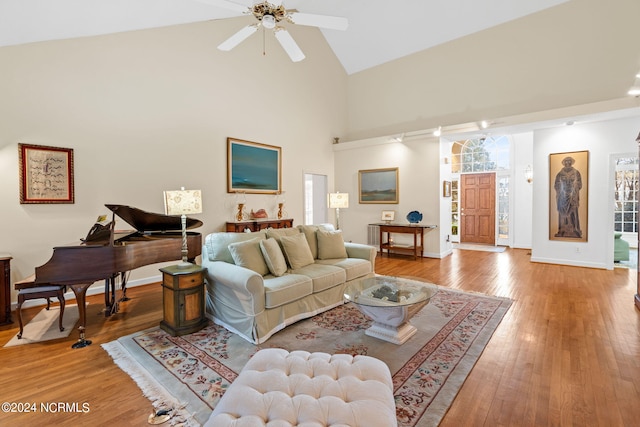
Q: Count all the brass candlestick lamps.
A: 2